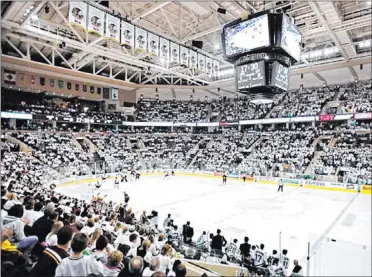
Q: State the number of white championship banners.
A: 13